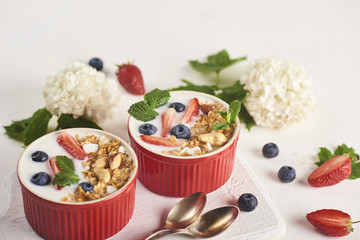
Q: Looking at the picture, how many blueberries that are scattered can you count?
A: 4